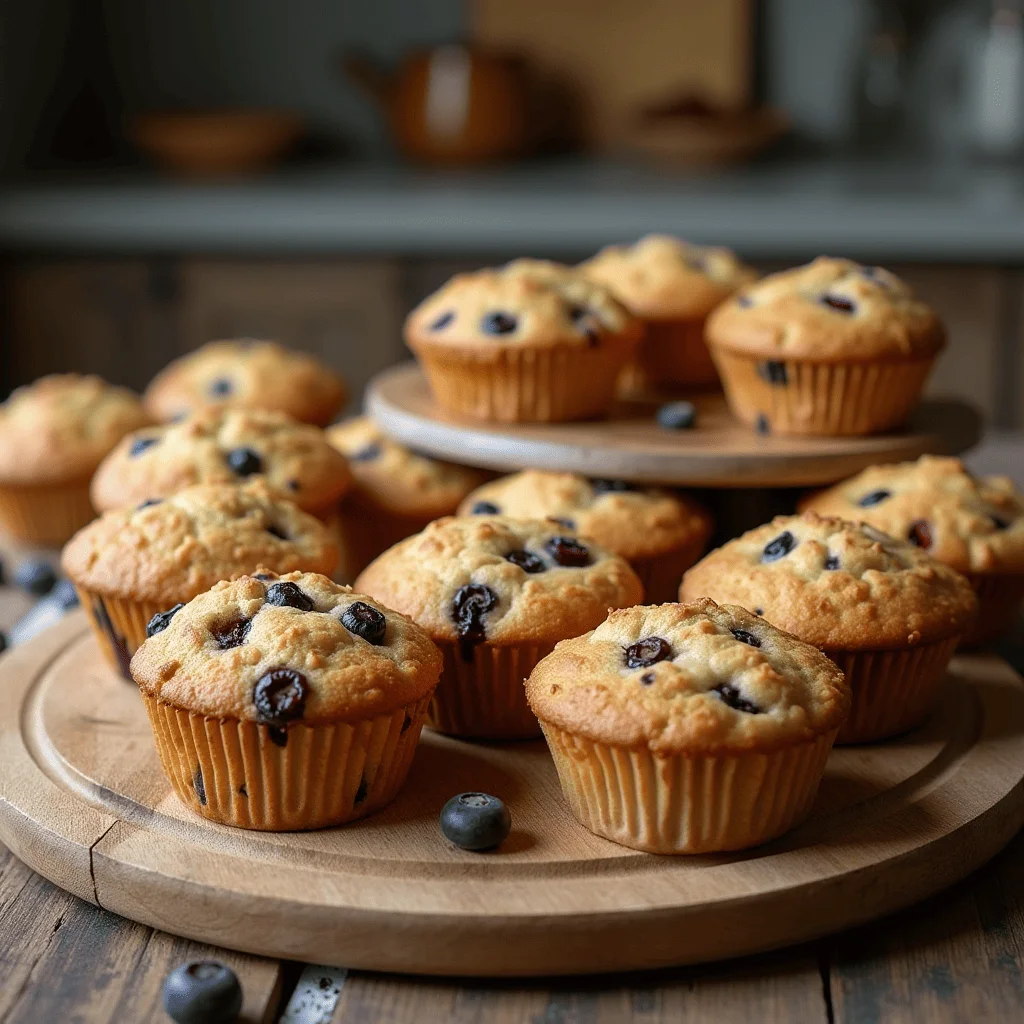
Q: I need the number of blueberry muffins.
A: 14